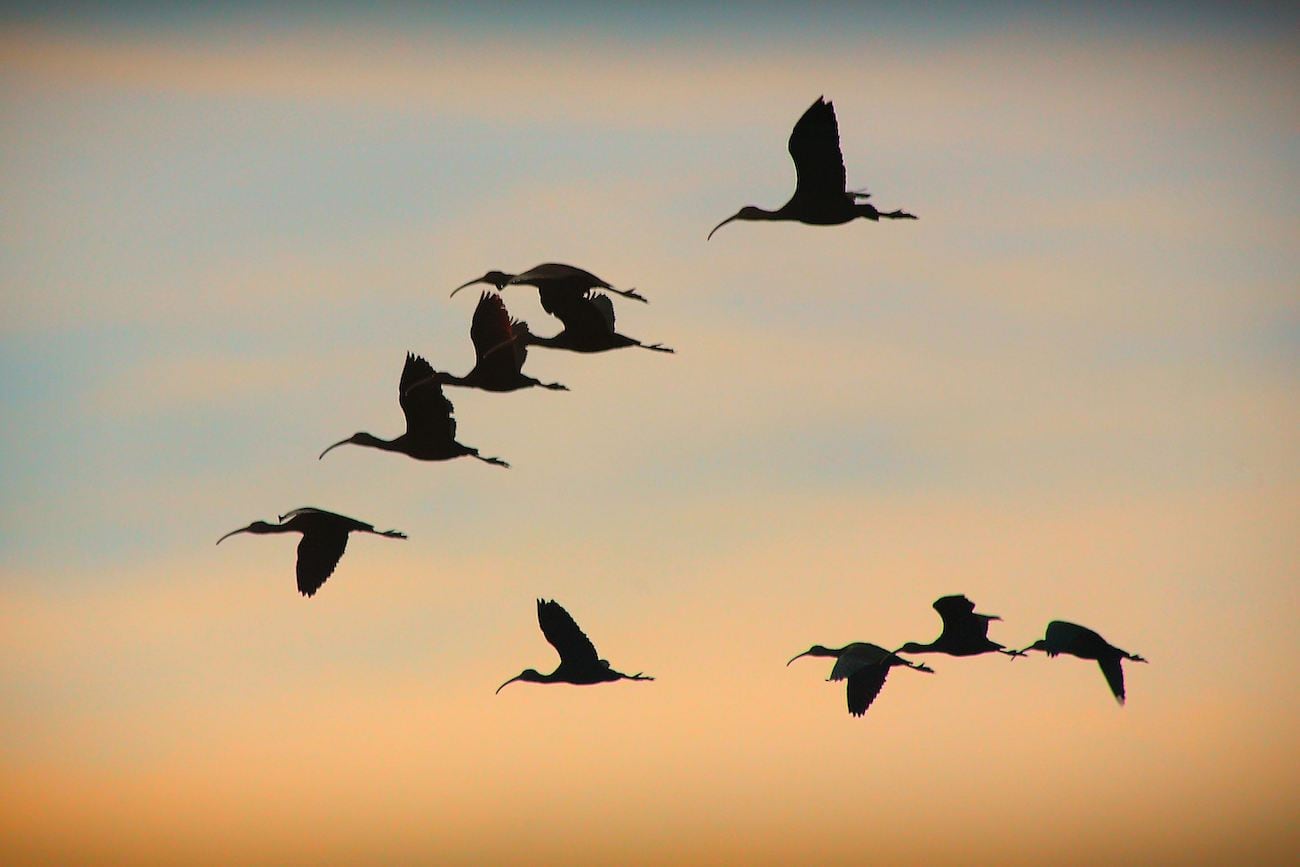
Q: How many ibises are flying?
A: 10